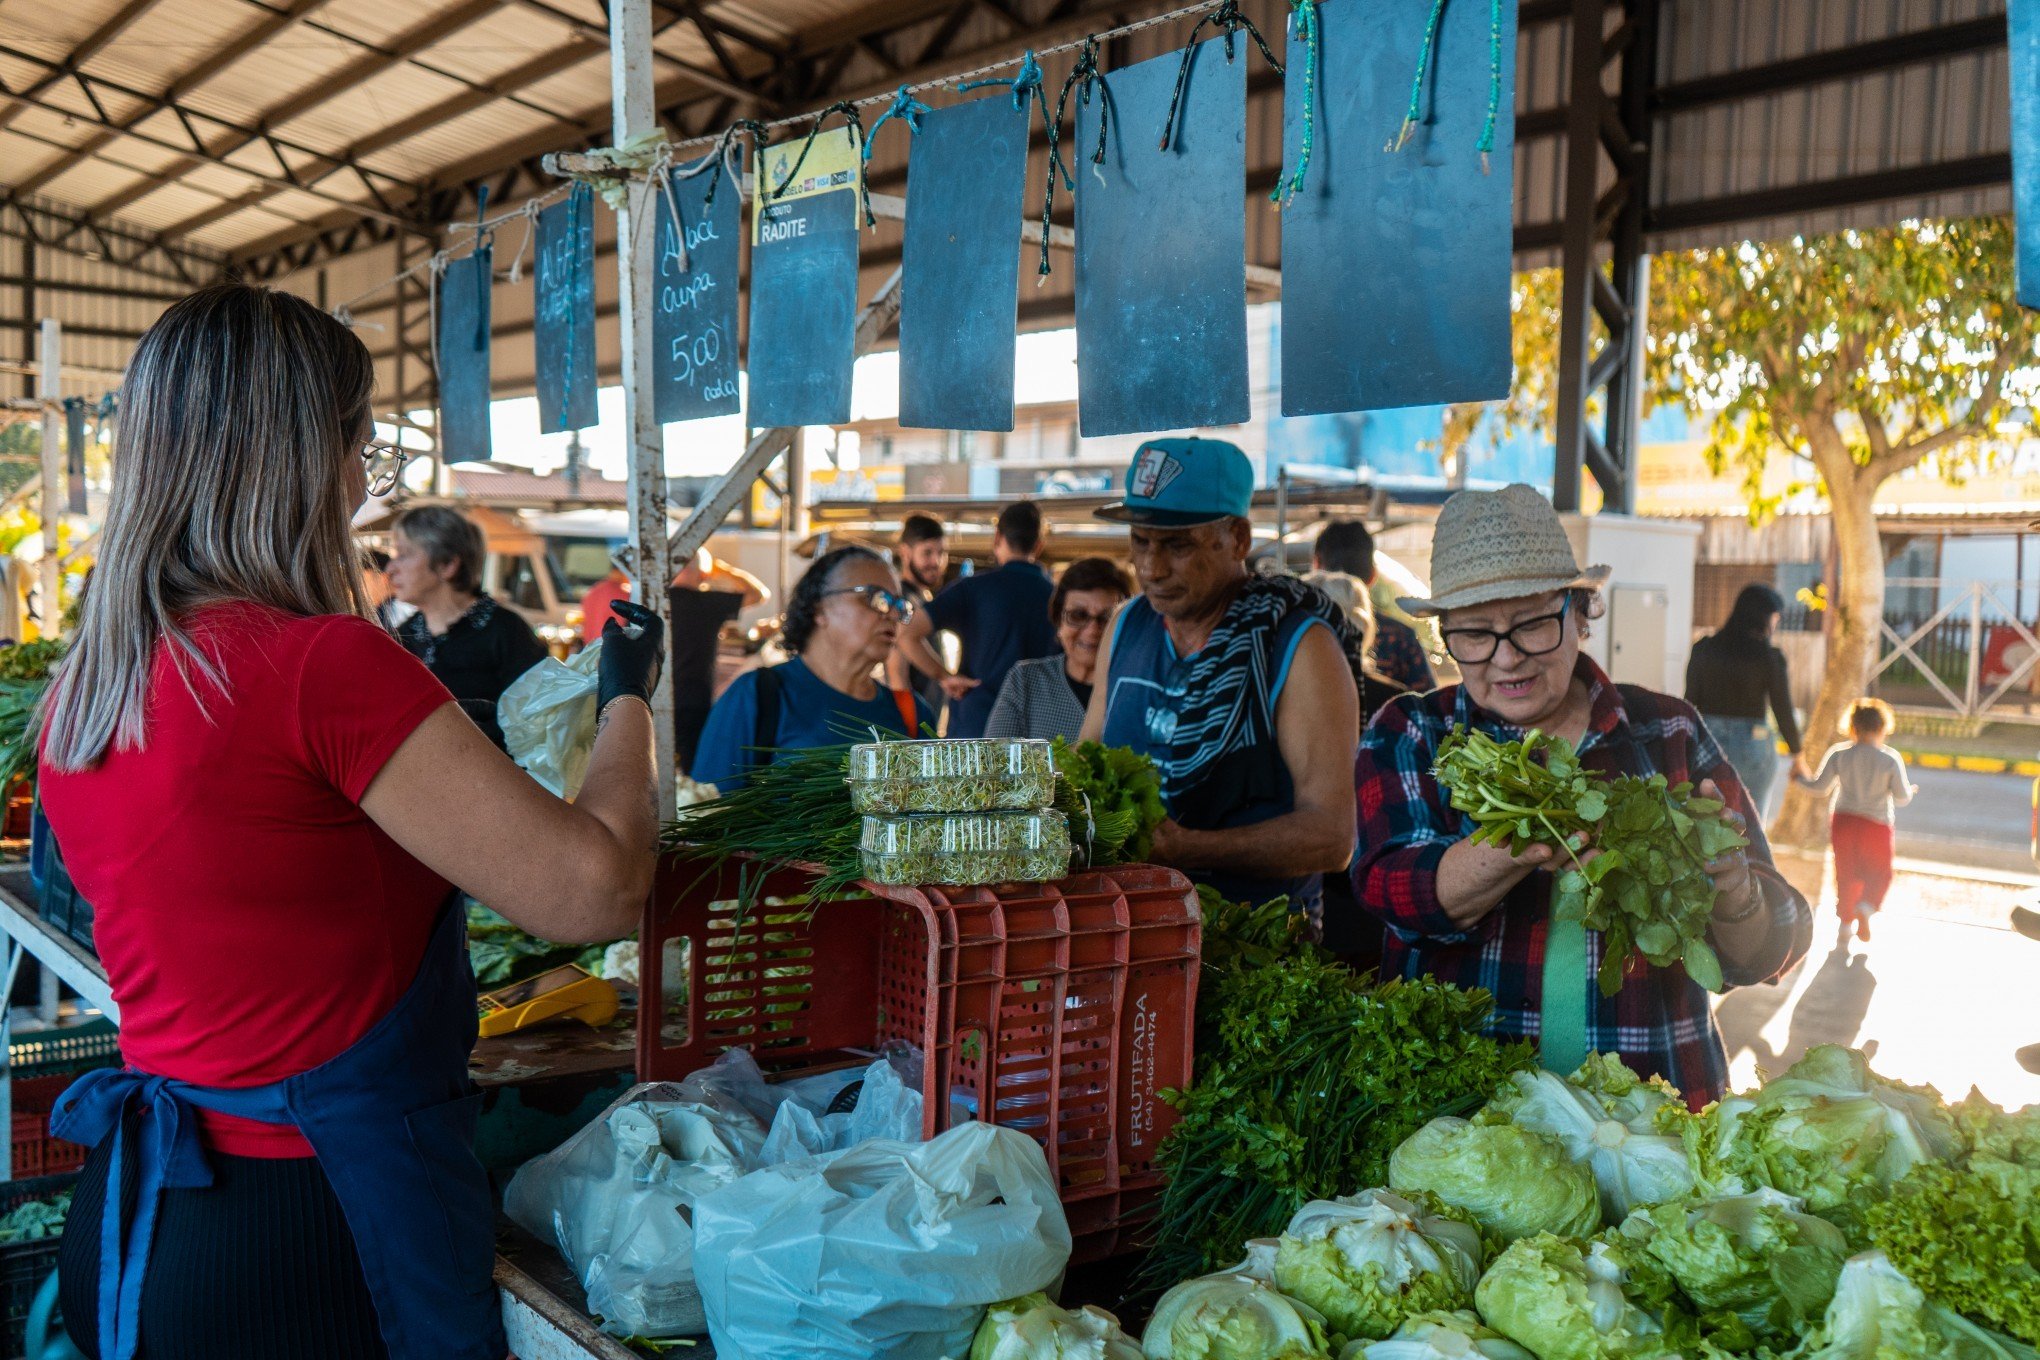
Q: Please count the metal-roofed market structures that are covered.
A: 1